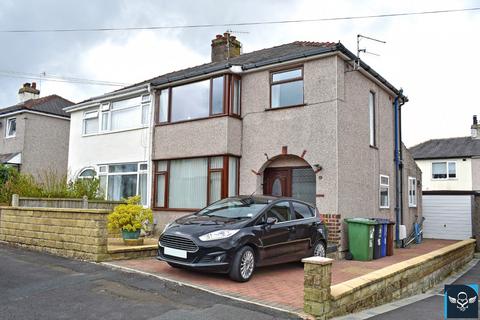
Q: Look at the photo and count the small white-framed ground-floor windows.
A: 2